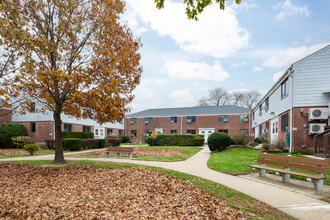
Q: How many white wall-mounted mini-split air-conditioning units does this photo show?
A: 2